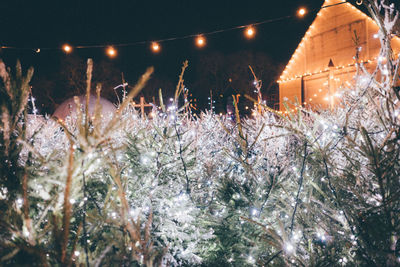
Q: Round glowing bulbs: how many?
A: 6